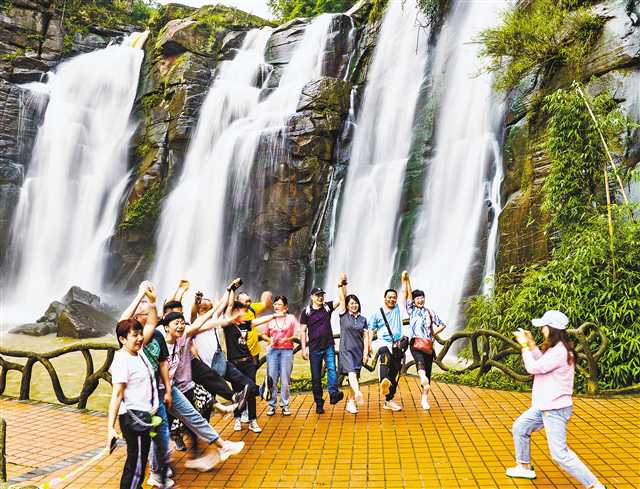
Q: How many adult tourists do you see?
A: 13